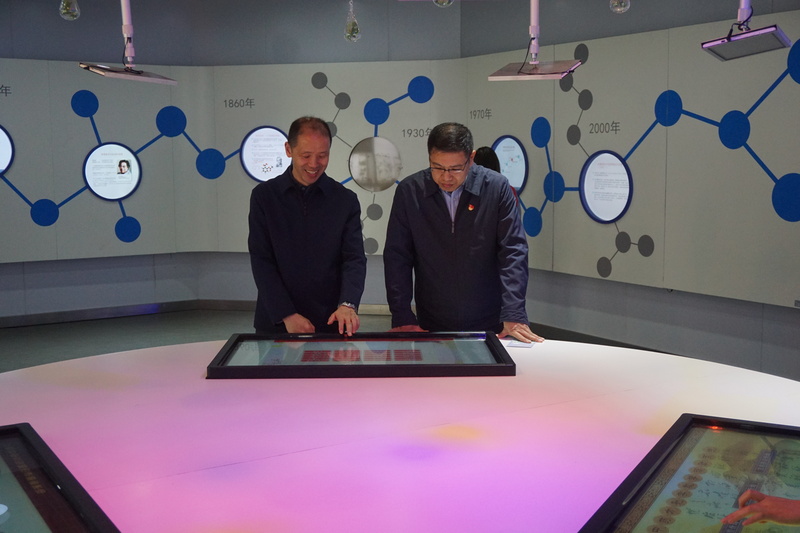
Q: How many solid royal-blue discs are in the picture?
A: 14